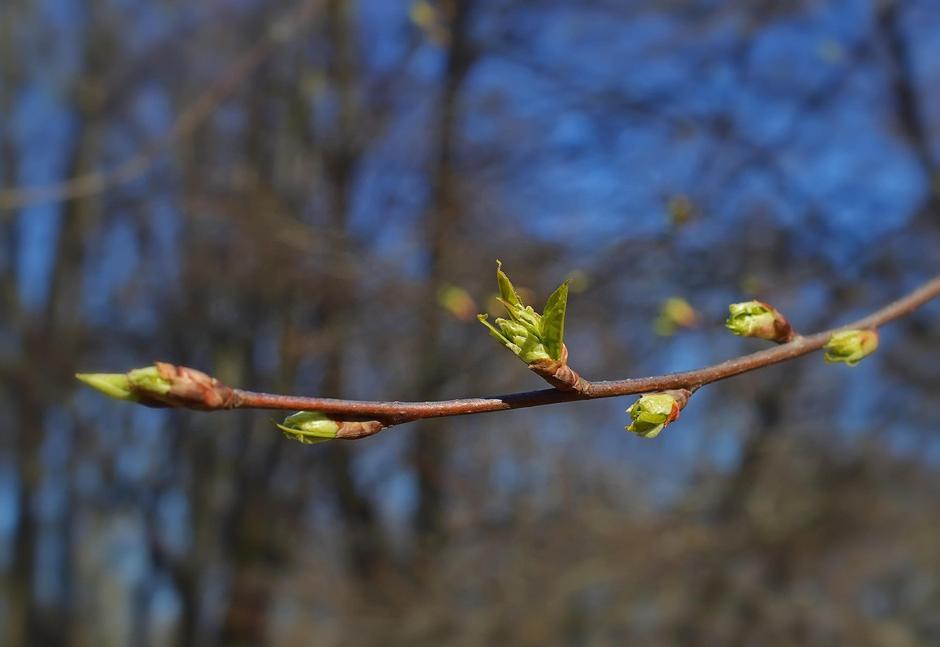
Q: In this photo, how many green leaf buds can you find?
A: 6